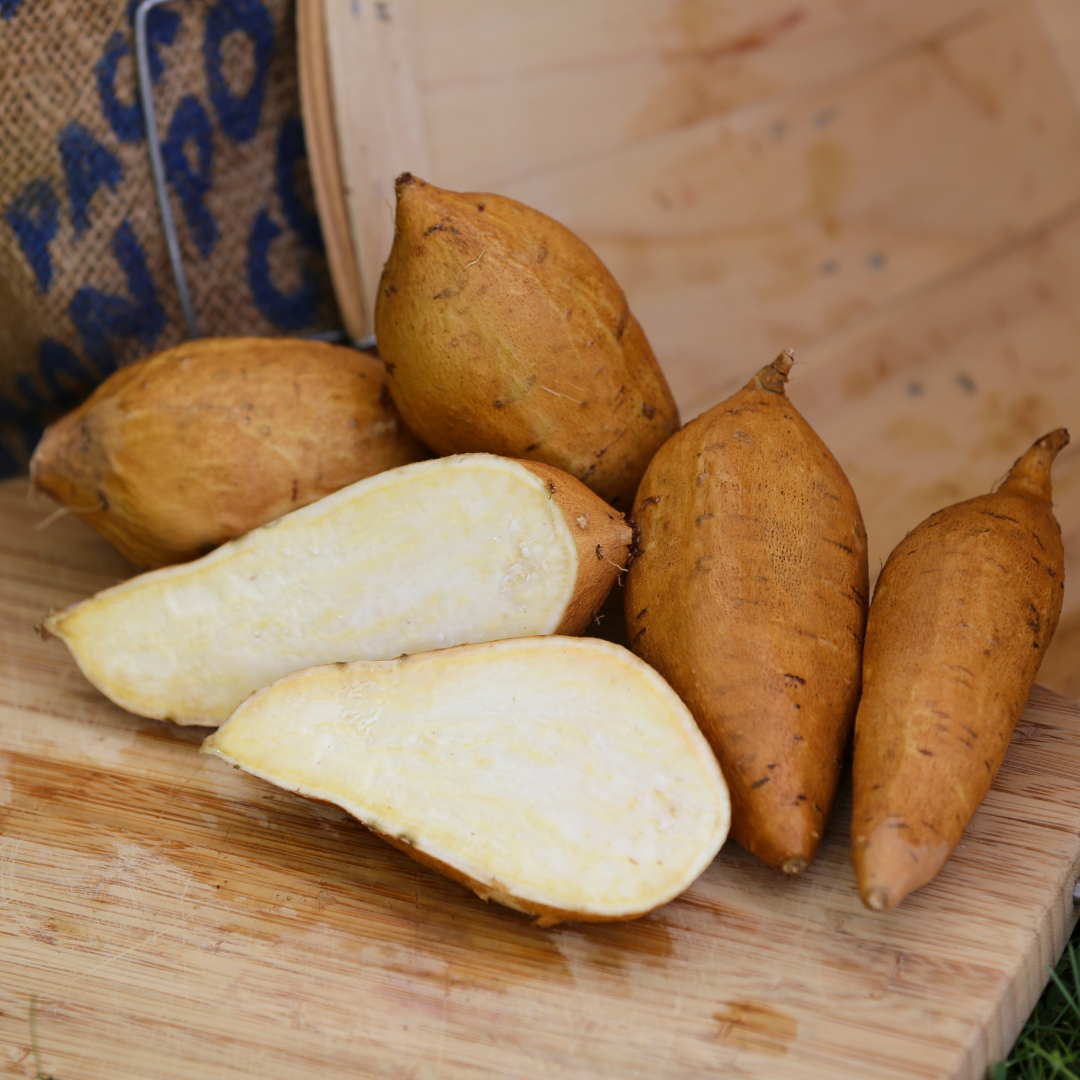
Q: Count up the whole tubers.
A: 4